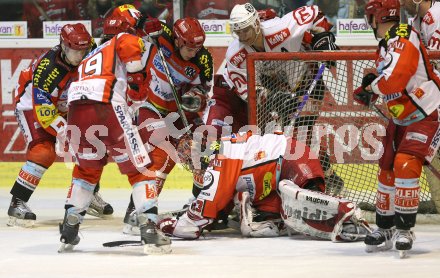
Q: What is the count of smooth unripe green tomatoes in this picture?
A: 0